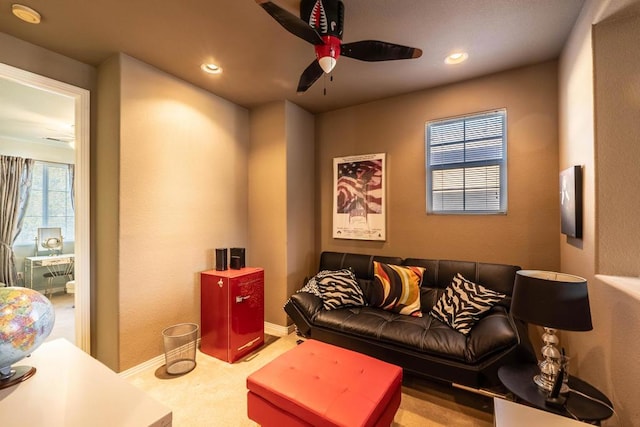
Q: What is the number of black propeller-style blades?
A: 3